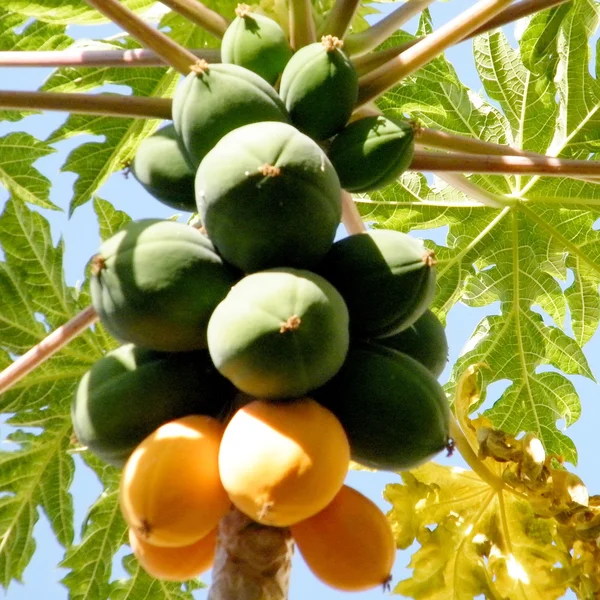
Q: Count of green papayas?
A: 12